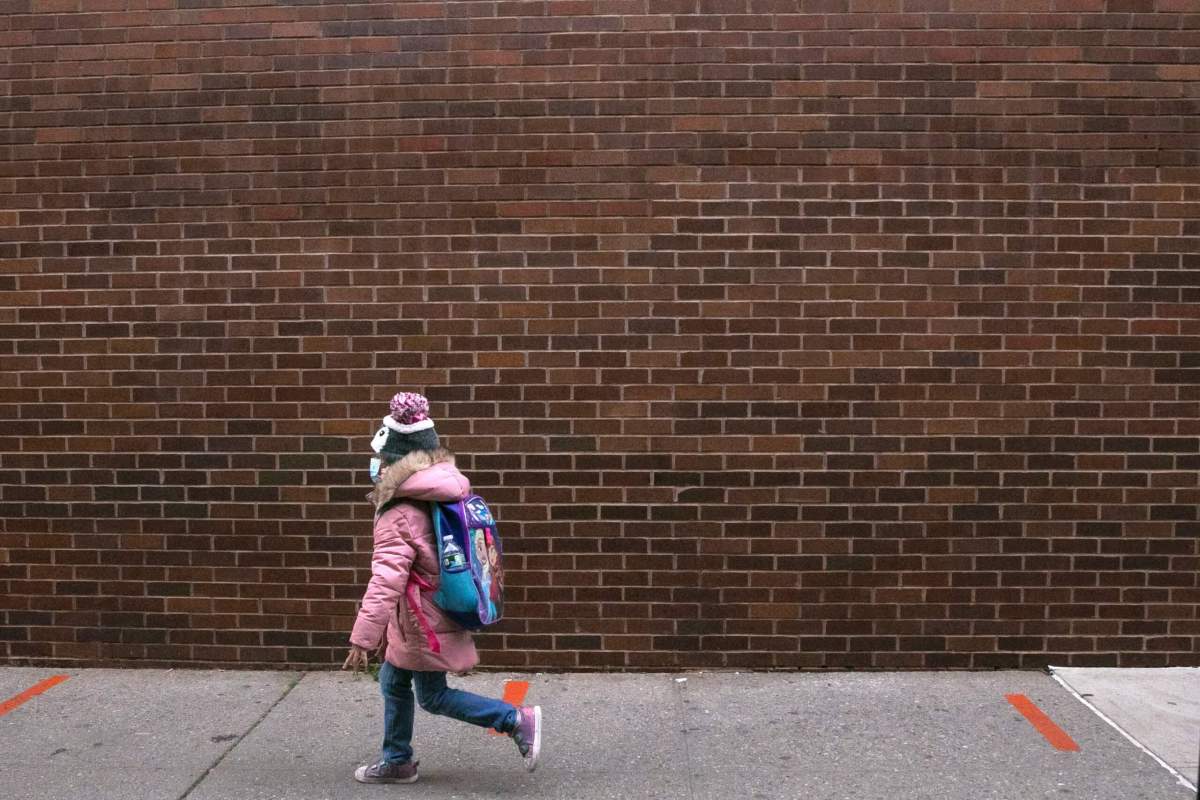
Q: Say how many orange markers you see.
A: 3